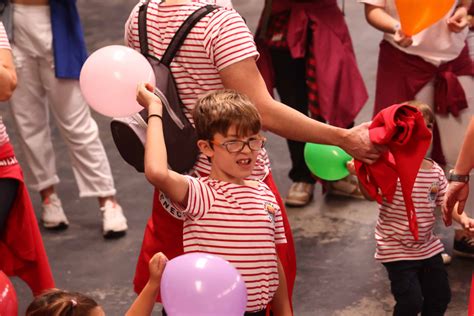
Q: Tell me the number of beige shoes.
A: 2